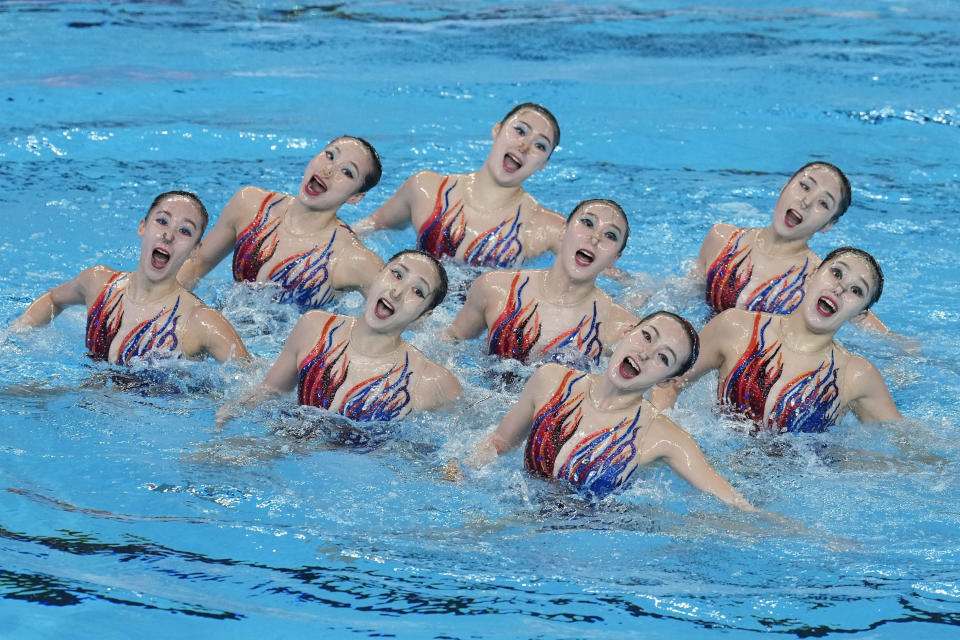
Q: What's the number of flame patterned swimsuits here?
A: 8